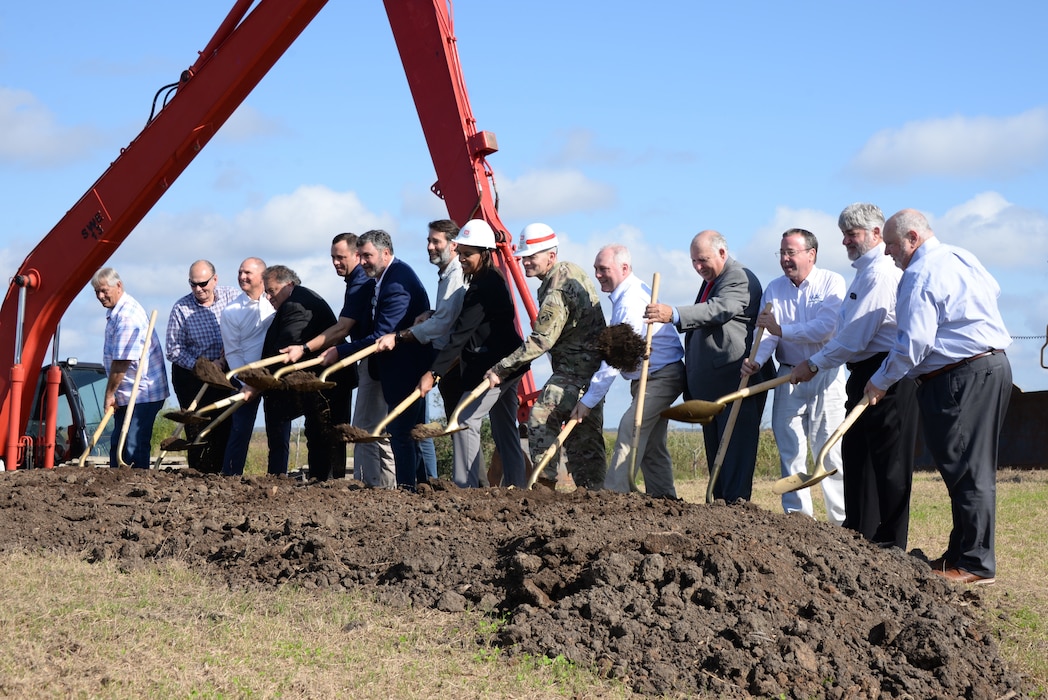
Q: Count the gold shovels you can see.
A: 15